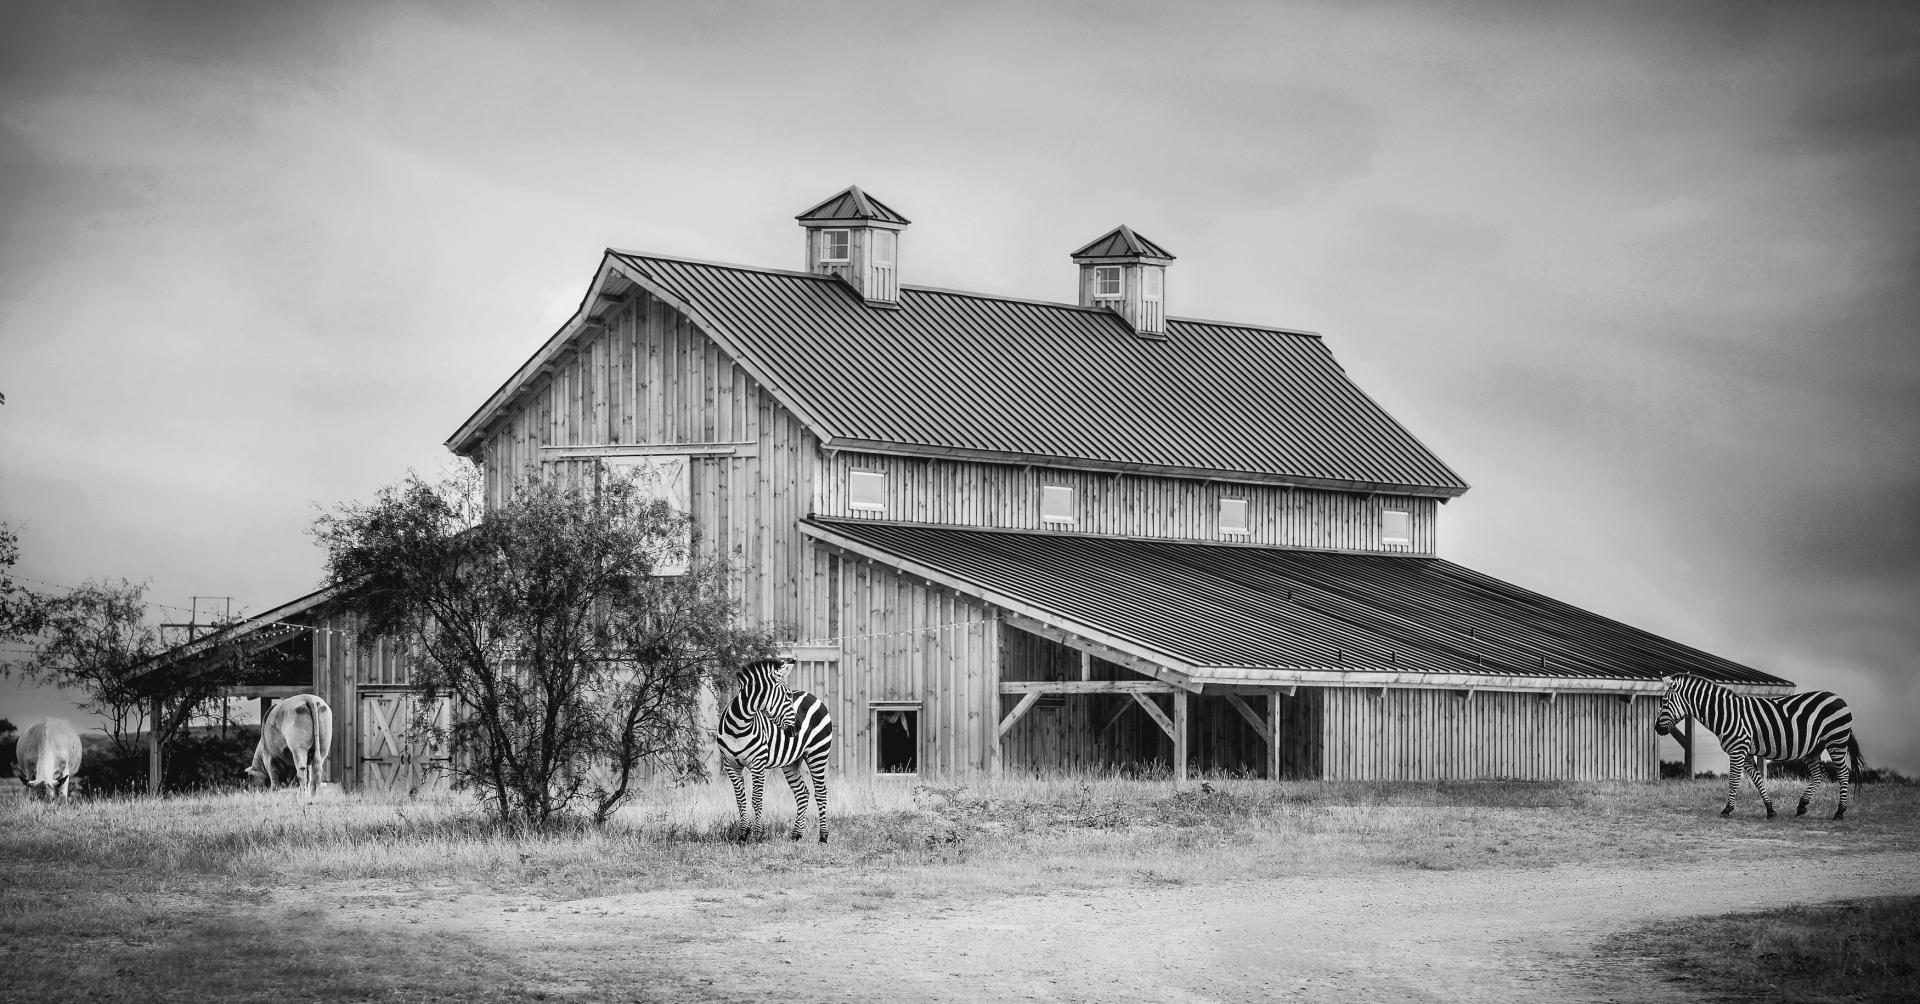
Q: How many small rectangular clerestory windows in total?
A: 4